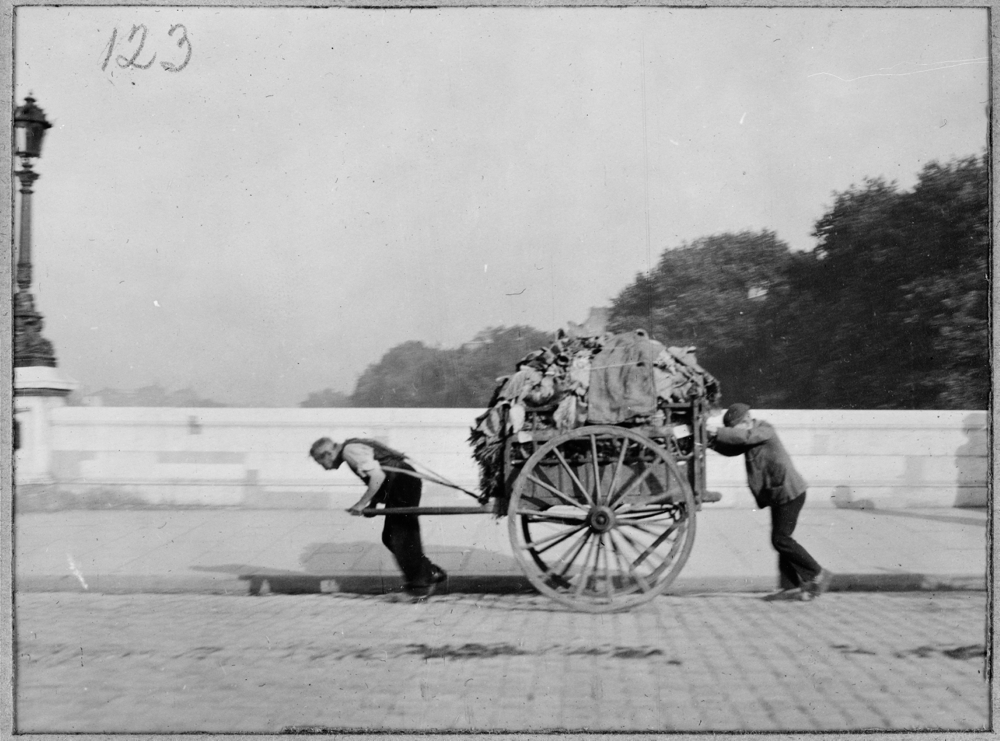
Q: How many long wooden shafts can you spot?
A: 1